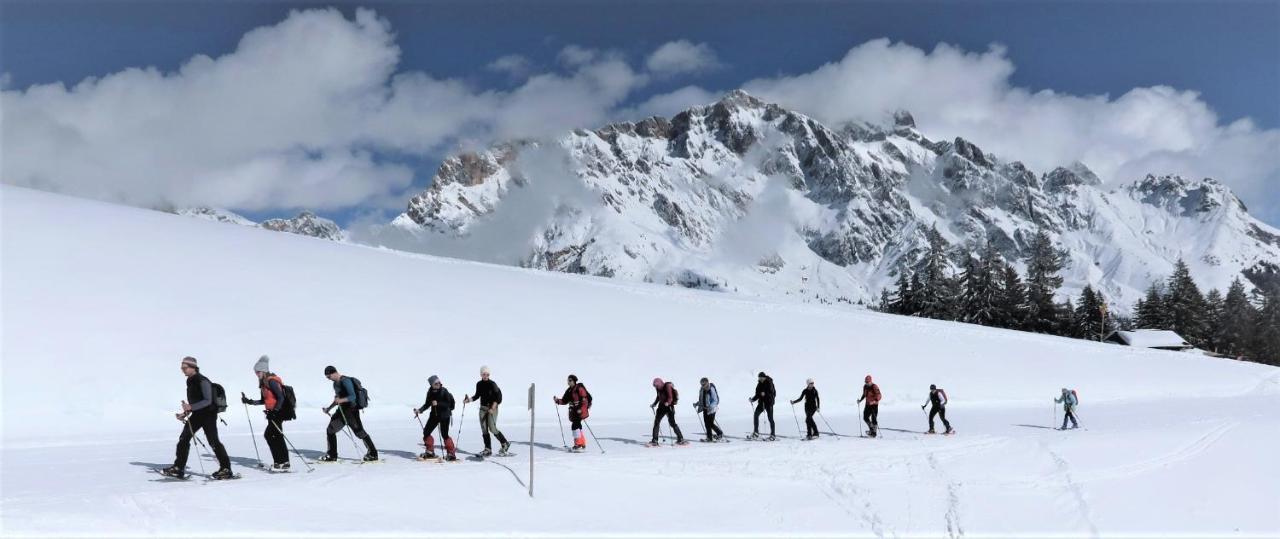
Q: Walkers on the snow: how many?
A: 13